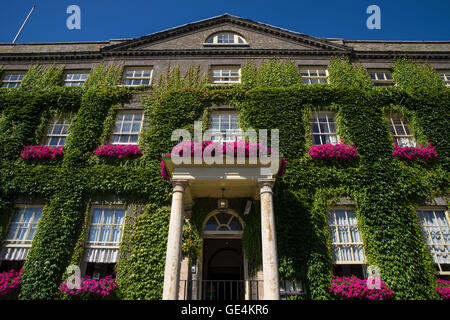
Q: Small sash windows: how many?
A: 7